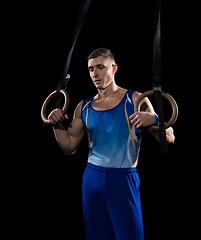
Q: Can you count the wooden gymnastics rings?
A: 2